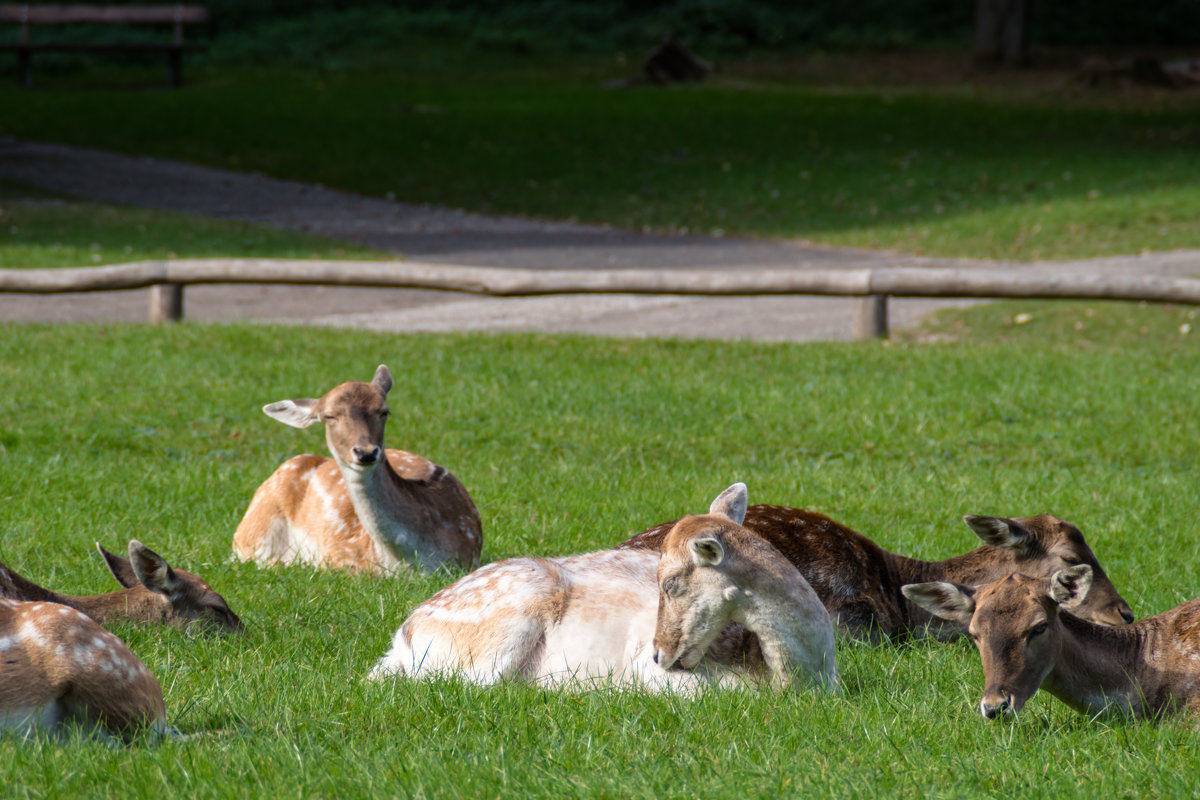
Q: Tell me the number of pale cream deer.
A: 1